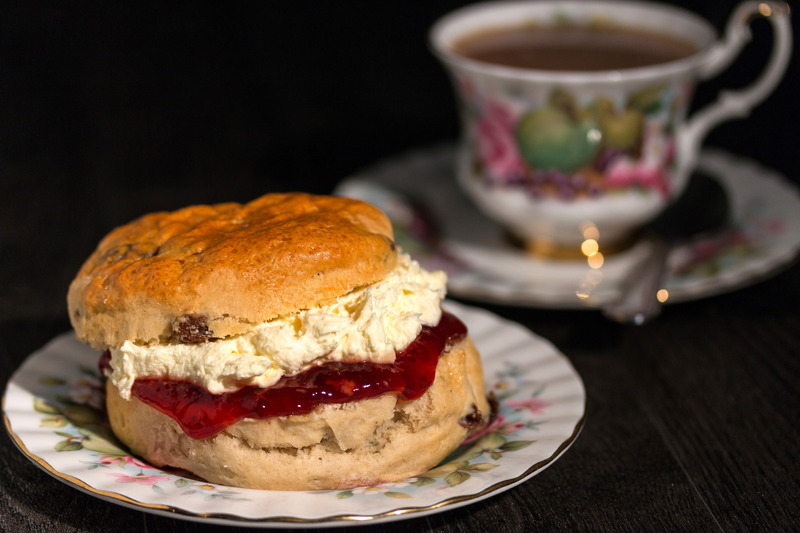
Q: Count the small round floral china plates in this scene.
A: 2